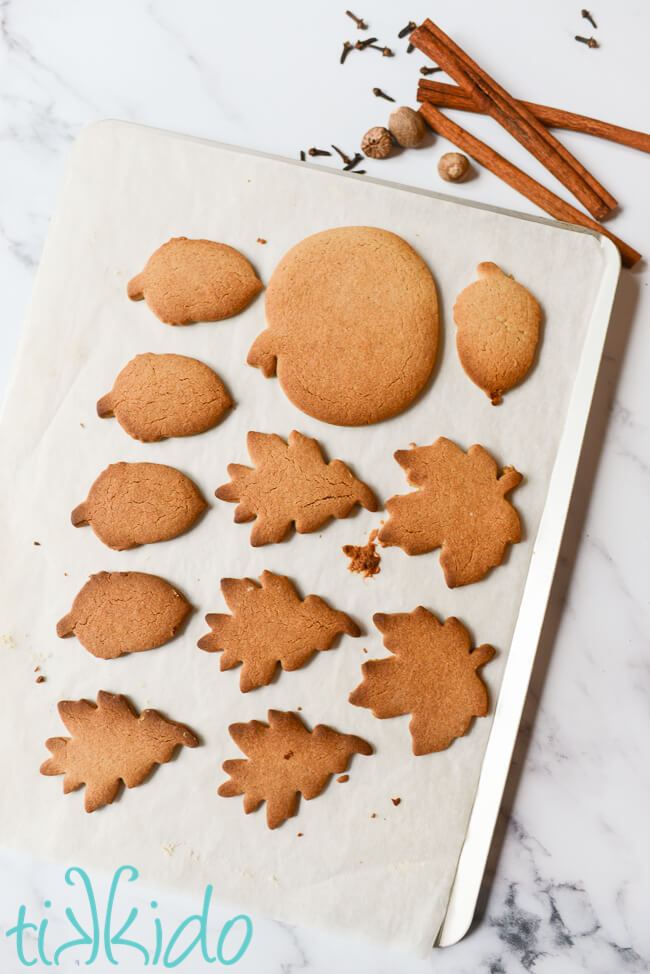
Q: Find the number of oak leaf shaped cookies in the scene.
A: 4